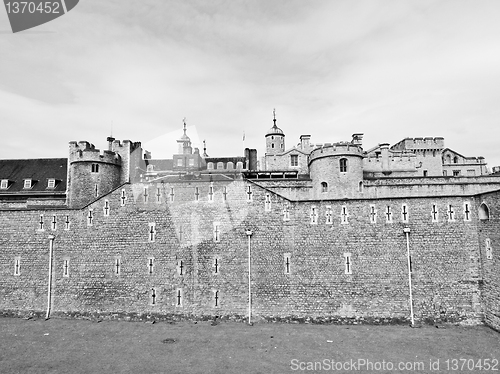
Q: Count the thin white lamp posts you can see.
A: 3